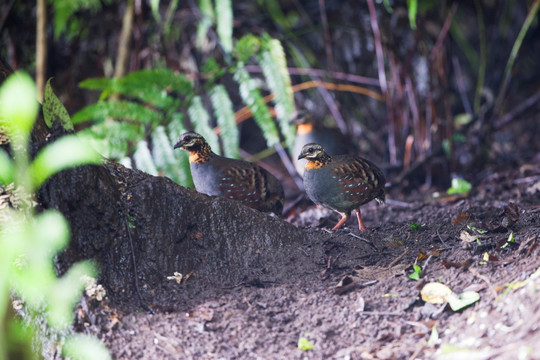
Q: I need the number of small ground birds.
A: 3